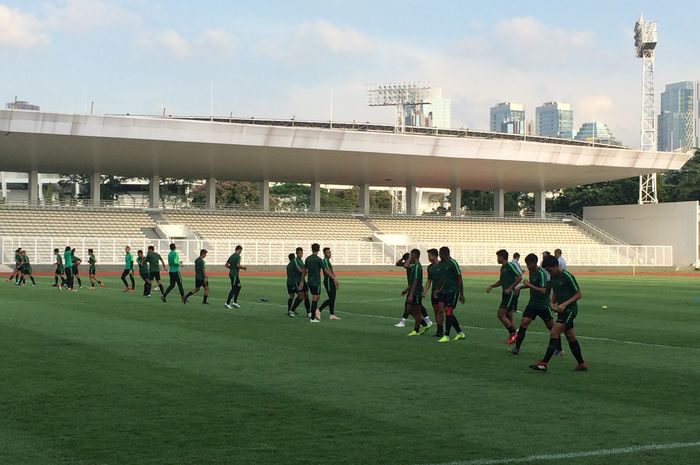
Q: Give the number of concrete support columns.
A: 11